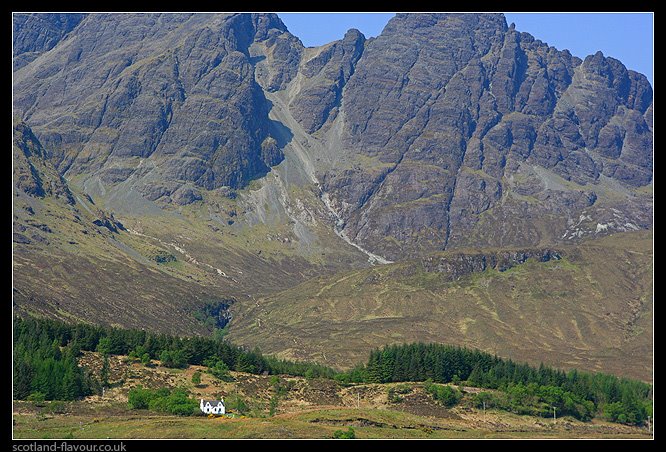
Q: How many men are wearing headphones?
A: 0